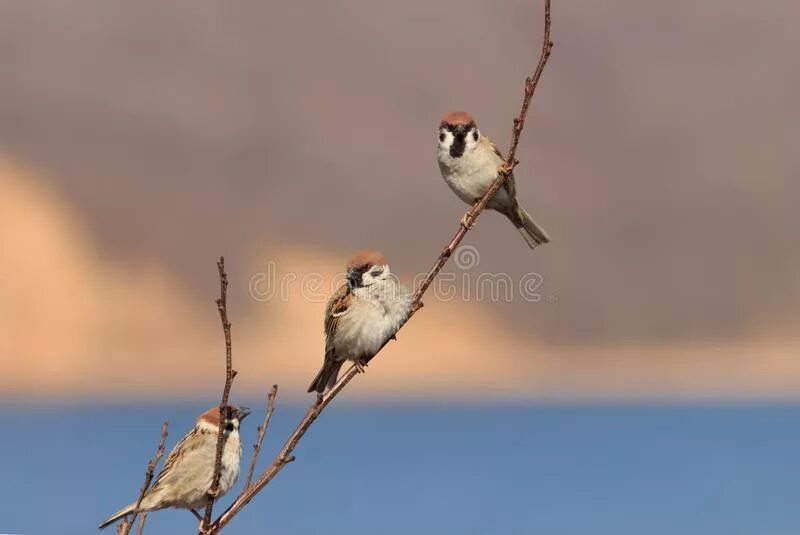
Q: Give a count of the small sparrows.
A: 3